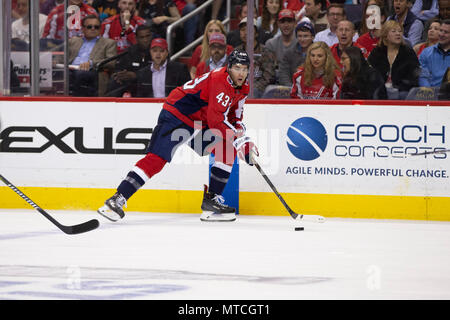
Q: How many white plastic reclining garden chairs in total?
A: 0